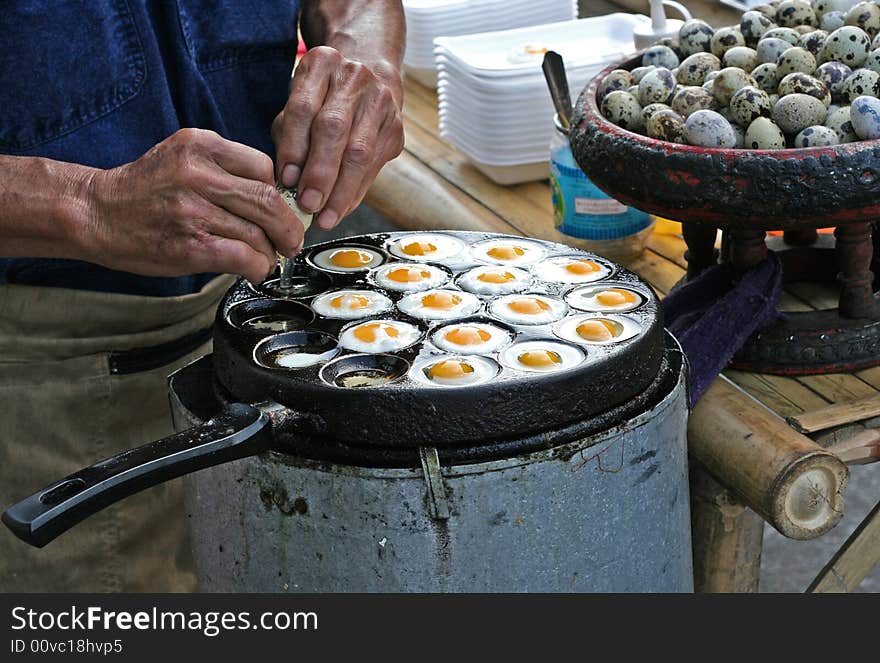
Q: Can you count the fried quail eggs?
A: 15